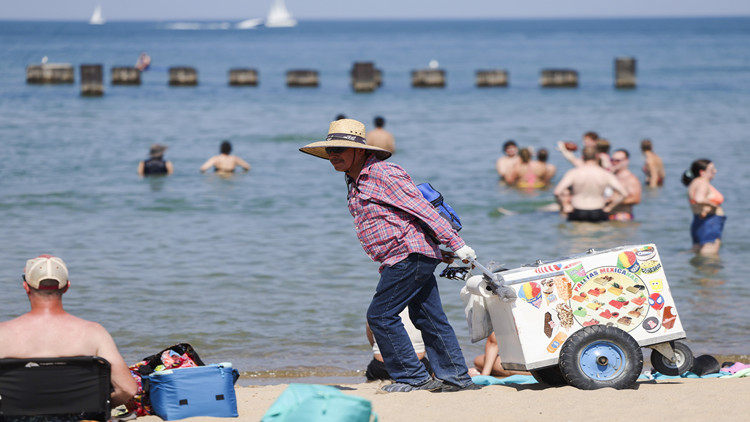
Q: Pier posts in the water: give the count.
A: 11